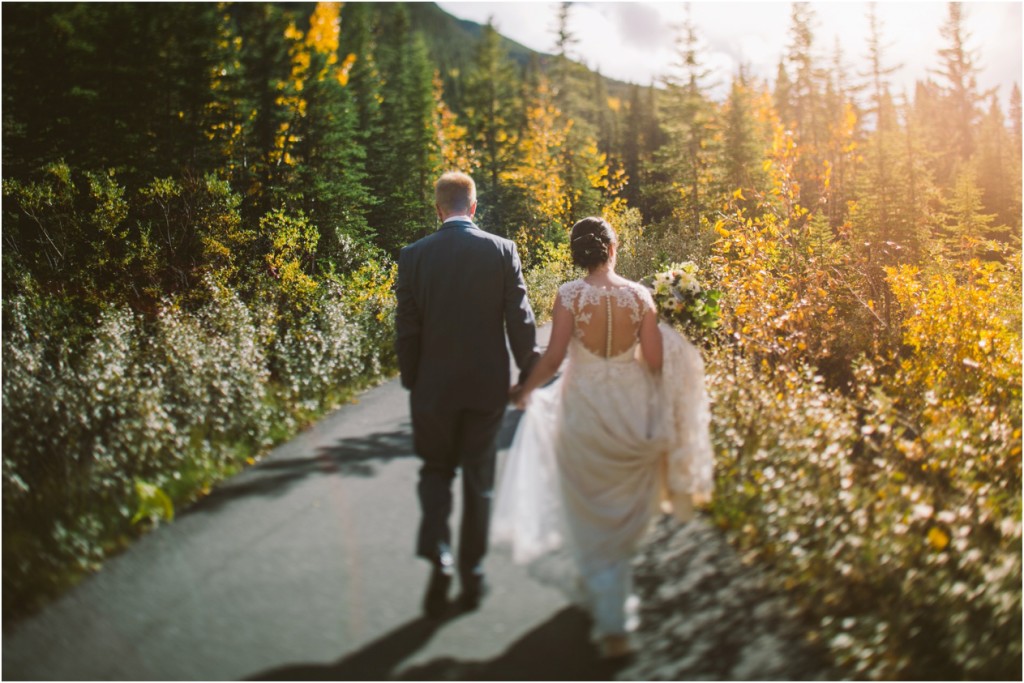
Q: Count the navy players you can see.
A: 0